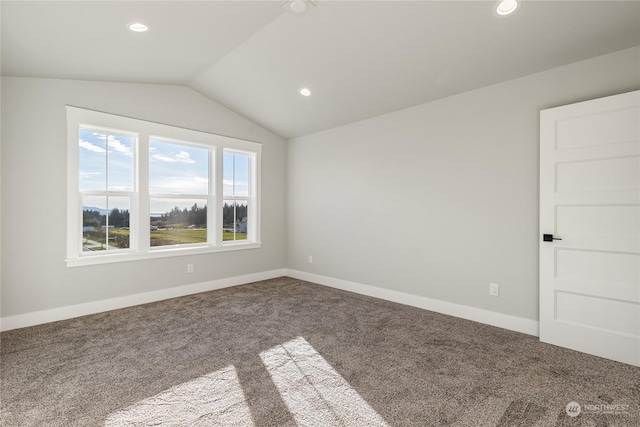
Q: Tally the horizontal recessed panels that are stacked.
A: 5